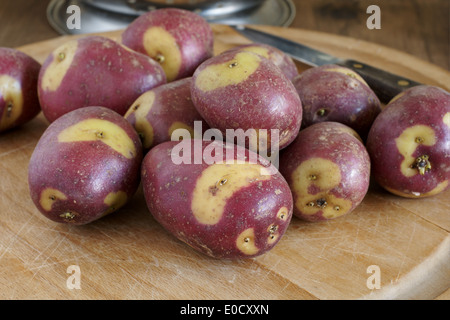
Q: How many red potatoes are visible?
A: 11